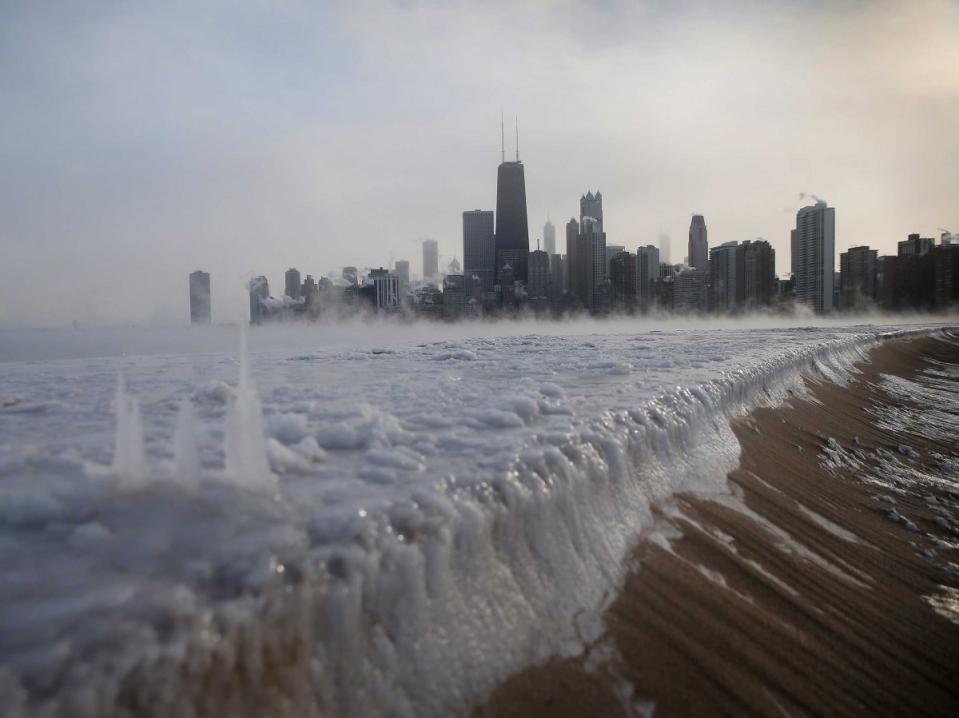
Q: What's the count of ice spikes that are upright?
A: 3